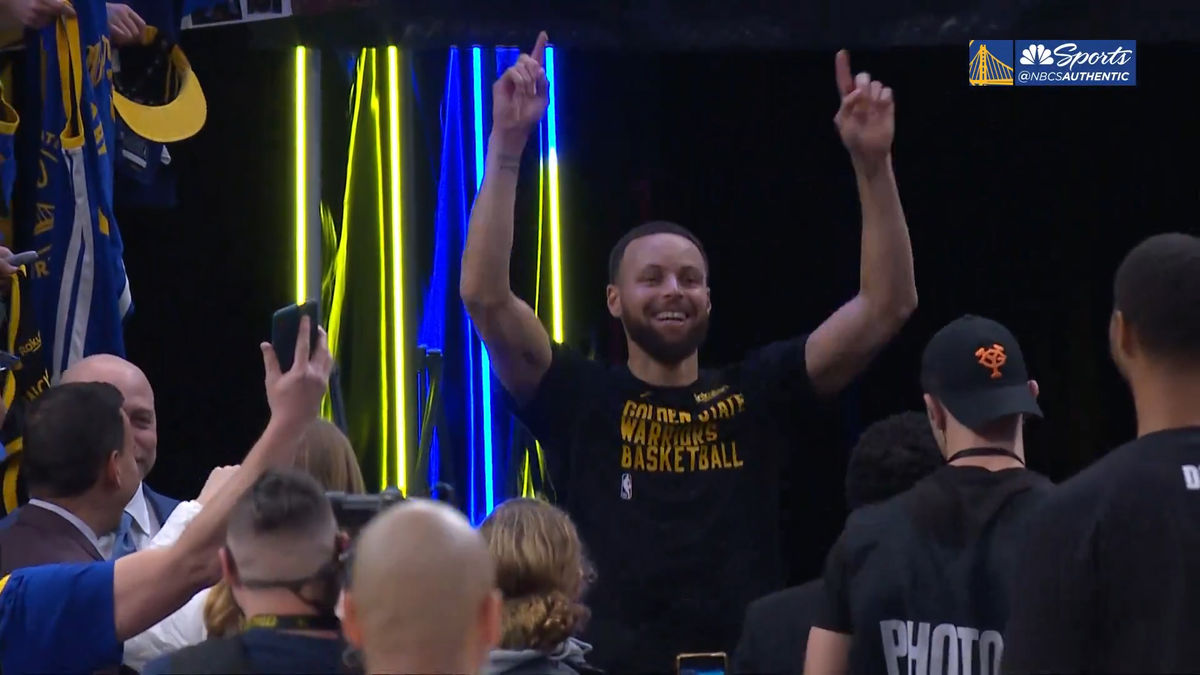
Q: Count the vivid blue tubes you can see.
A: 2